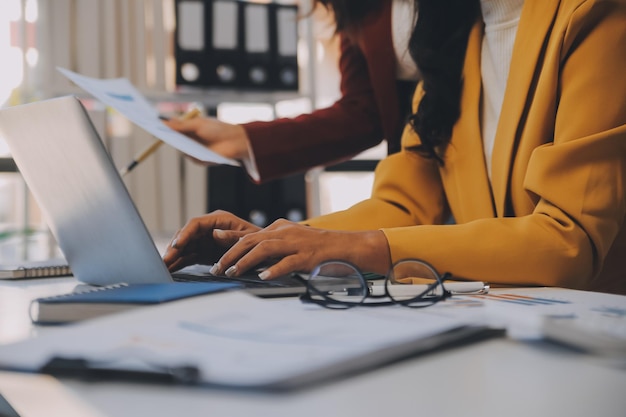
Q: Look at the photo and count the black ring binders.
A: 7